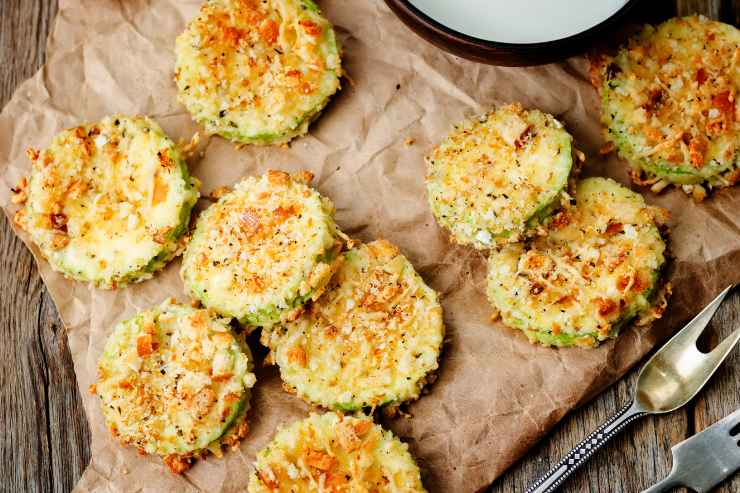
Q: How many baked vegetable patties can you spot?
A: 9